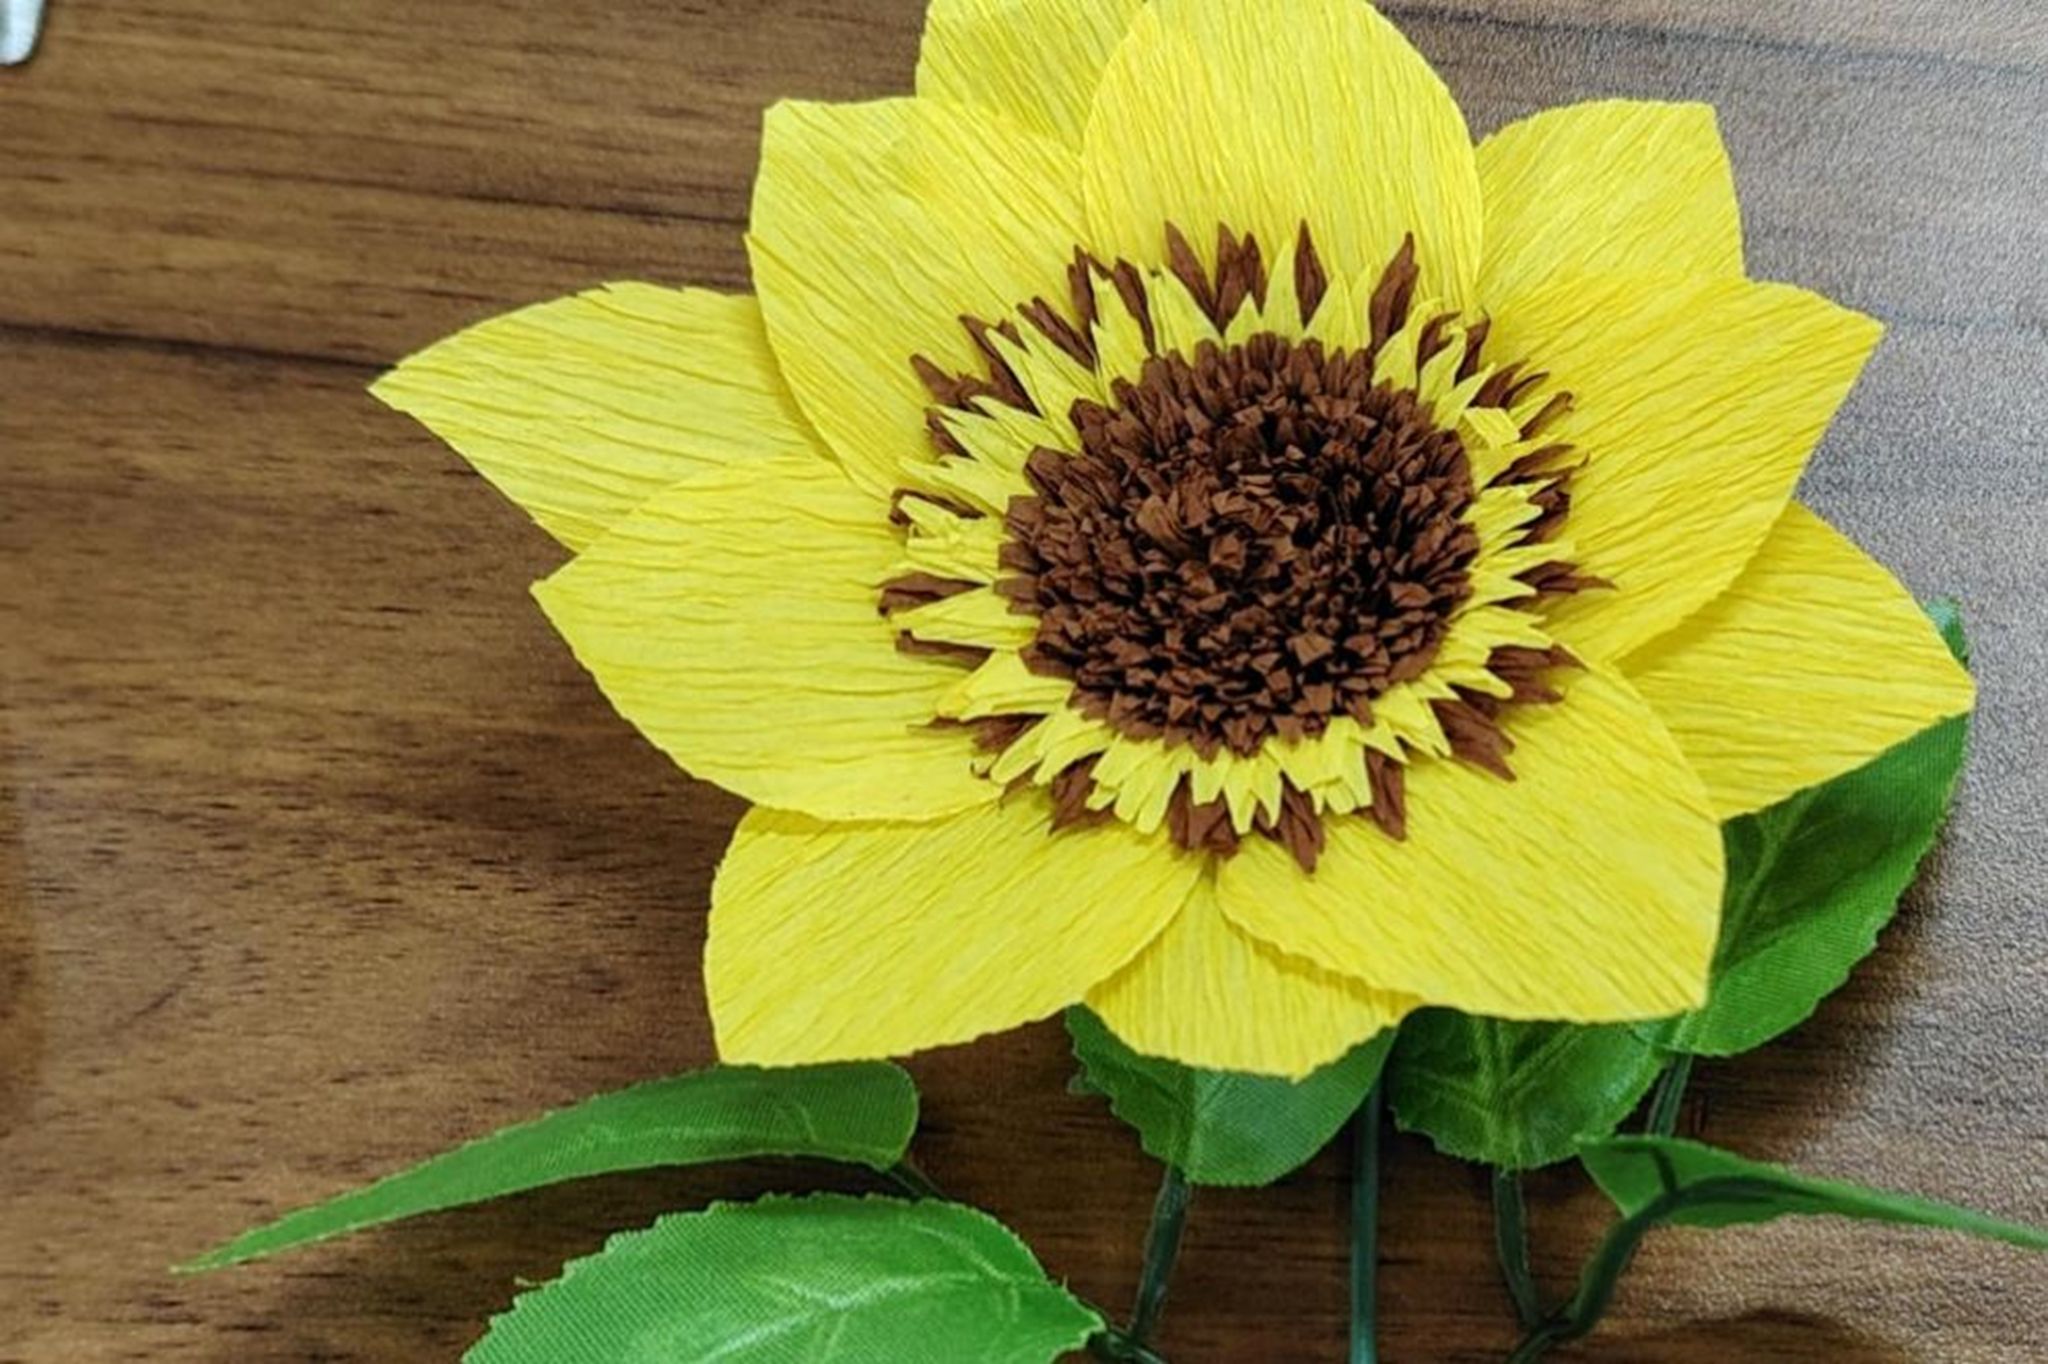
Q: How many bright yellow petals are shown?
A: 11